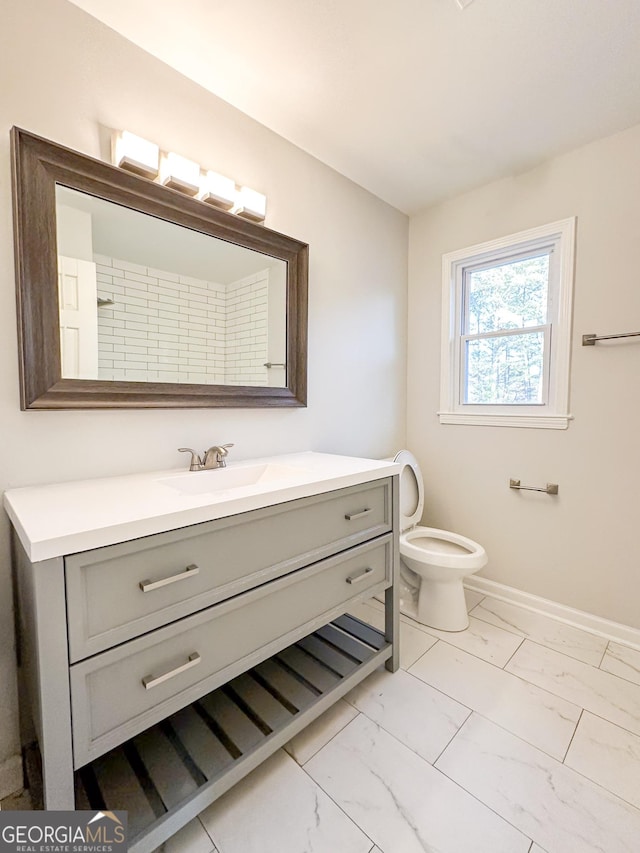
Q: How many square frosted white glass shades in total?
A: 4